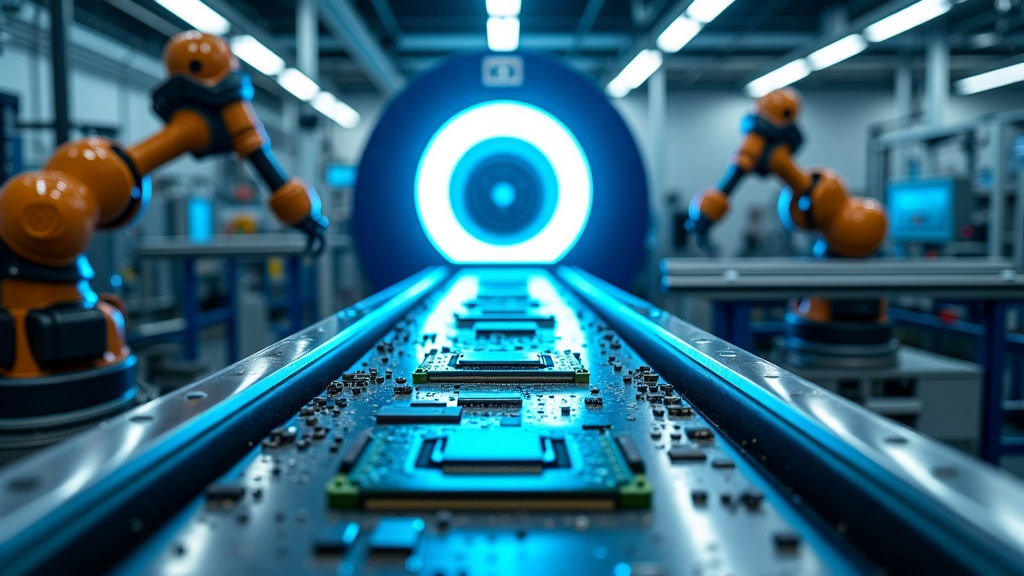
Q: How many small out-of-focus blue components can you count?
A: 2